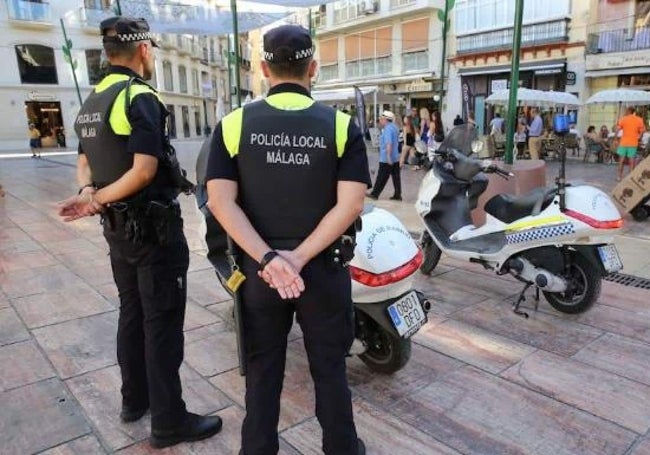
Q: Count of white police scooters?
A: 2